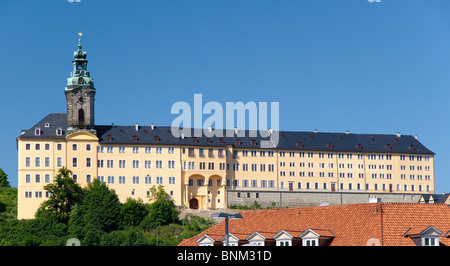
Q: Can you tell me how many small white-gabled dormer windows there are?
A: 6